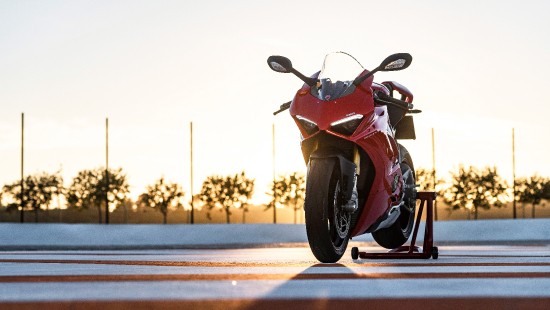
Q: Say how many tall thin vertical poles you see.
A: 6